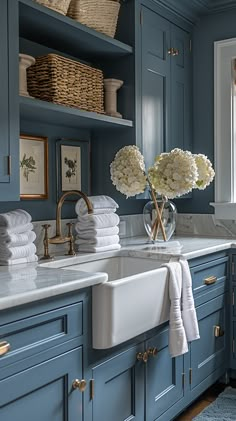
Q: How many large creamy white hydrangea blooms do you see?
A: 3